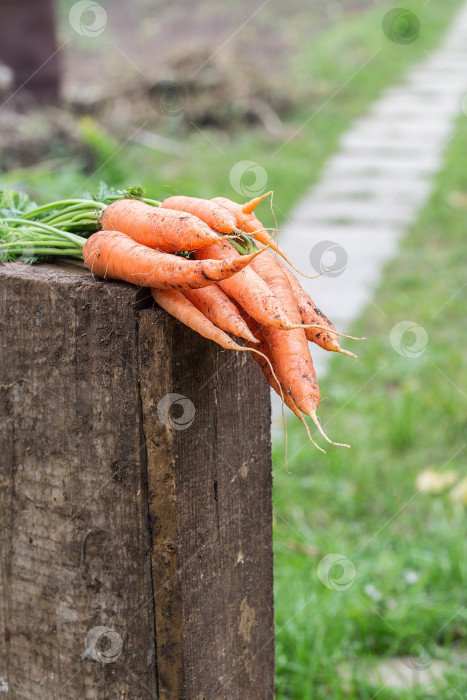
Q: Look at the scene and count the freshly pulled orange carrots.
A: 10